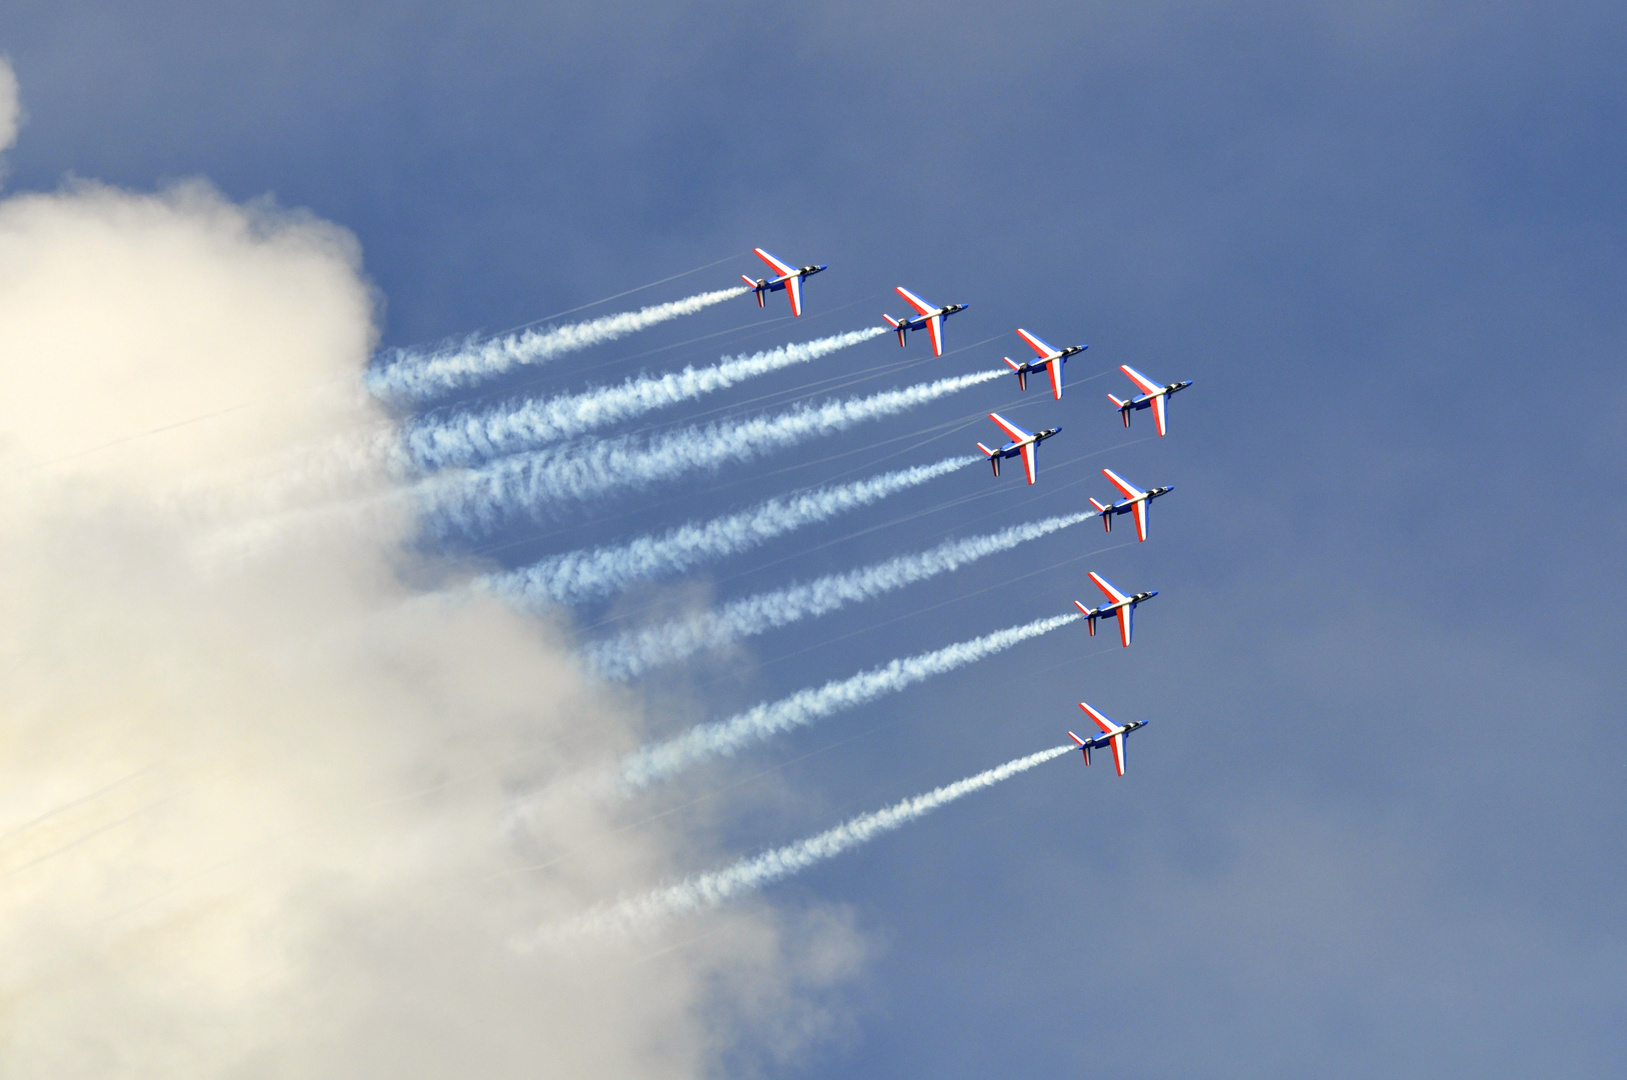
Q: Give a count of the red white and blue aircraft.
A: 8